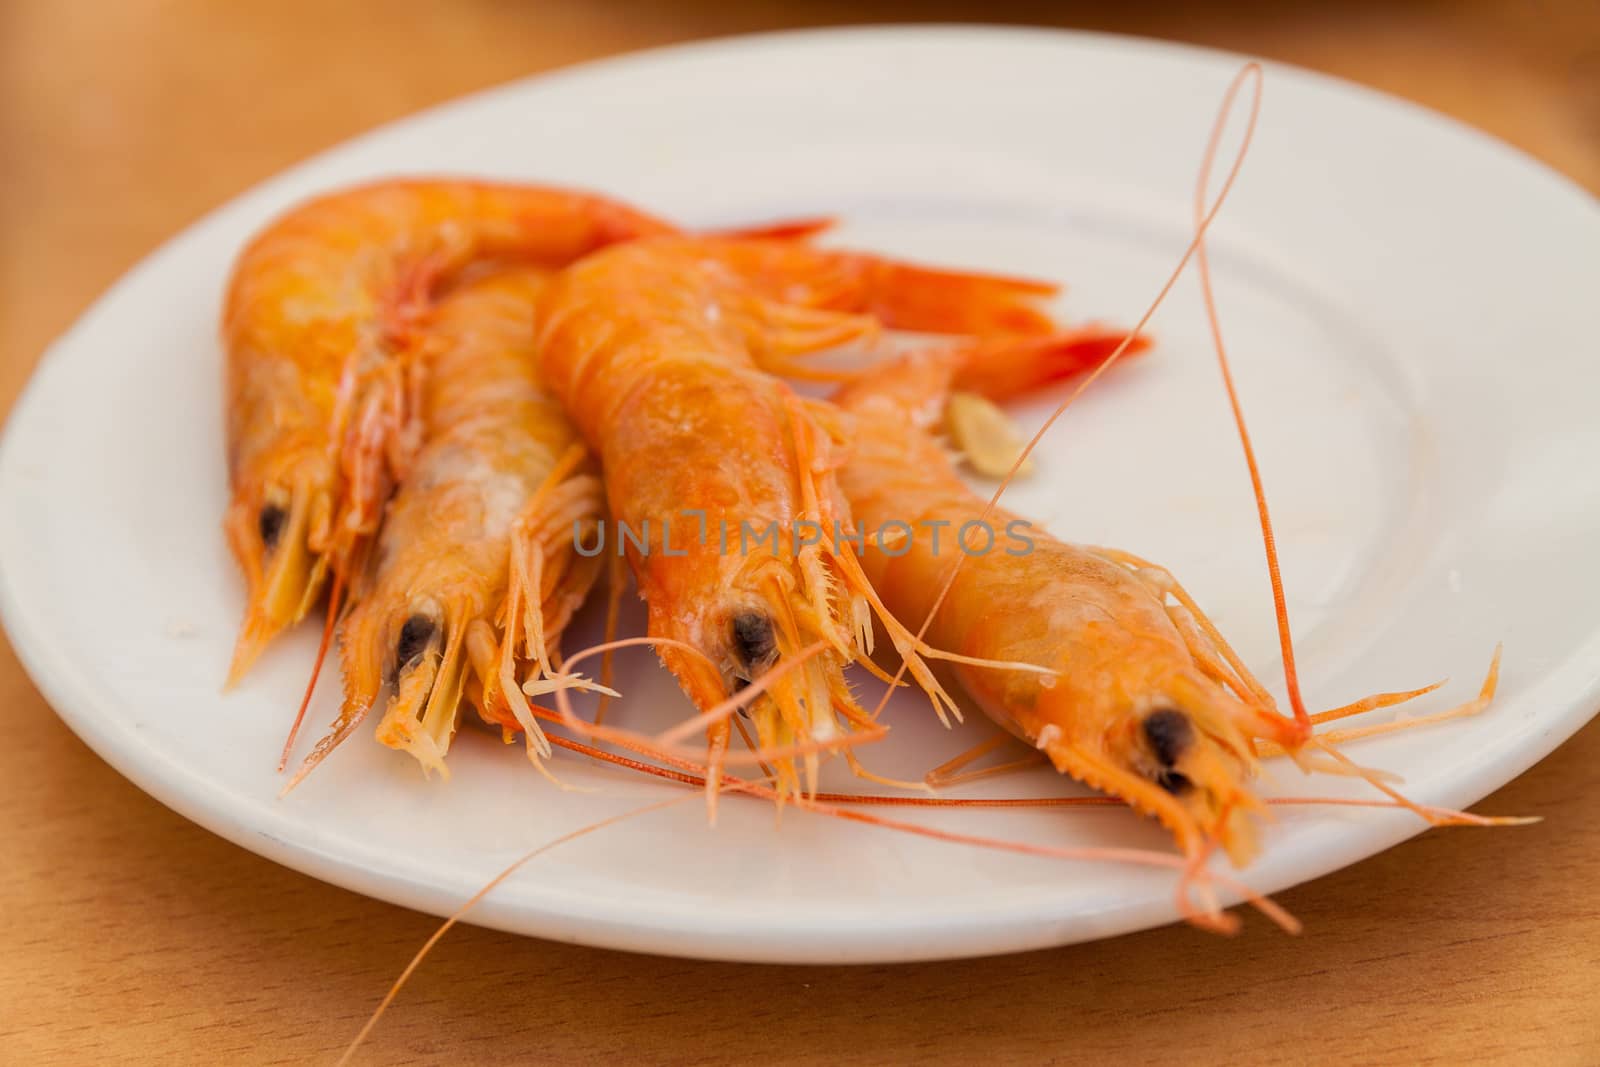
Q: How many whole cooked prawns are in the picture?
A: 4